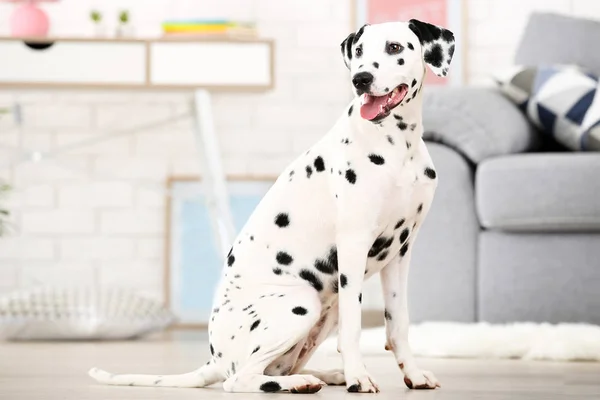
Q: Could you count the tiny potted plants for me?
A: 2